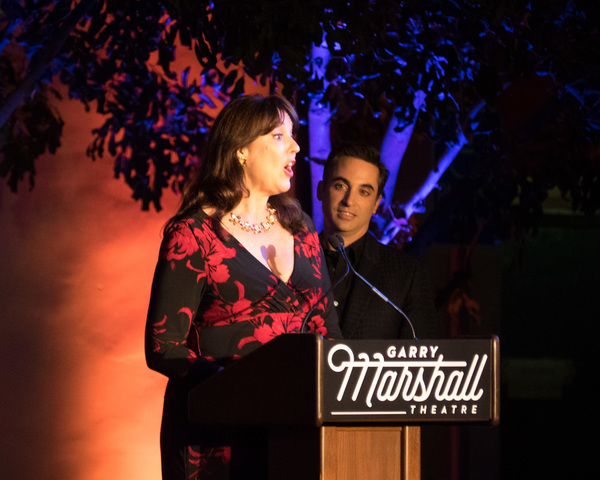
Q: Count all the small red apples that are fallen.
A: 0